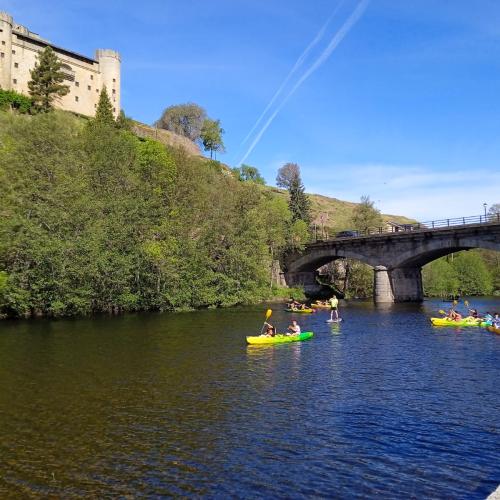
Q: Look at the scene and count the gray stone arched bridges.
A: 1